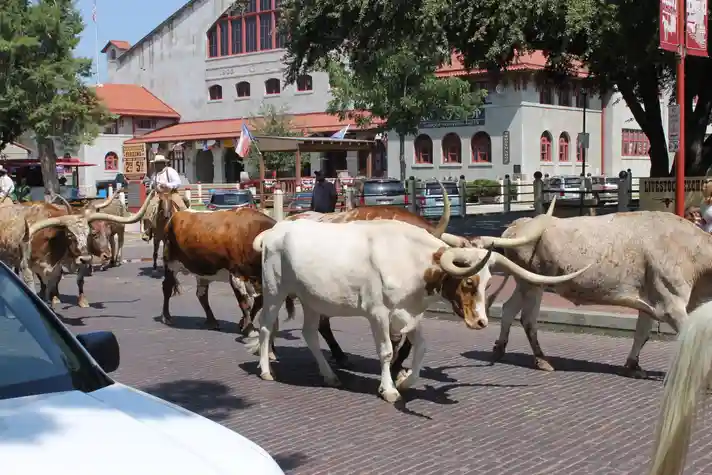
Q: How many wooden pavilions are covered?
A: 1